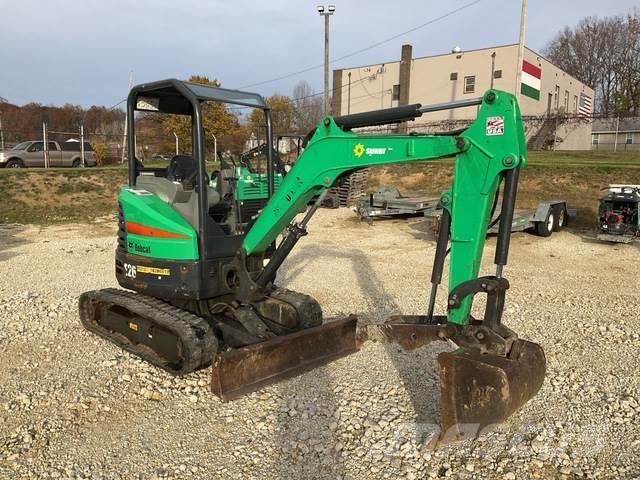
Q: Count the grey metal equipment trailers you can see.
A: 2